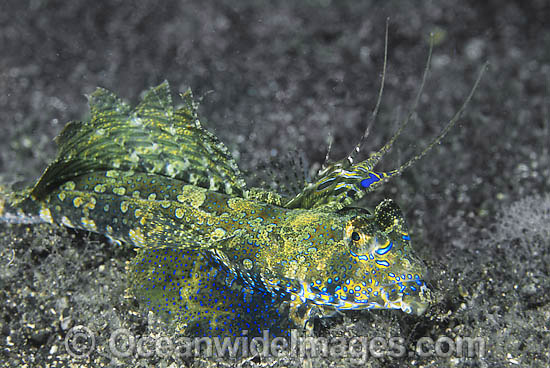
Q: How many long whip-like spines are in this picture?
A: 3